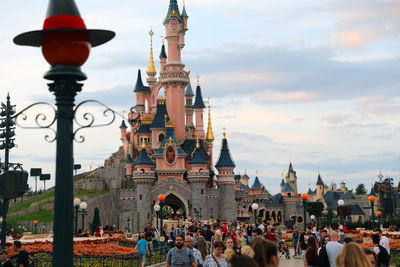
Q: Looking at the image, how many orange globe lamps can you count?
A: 6